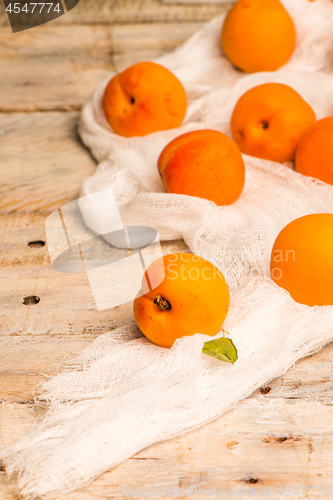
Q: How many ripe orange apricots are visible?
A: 7